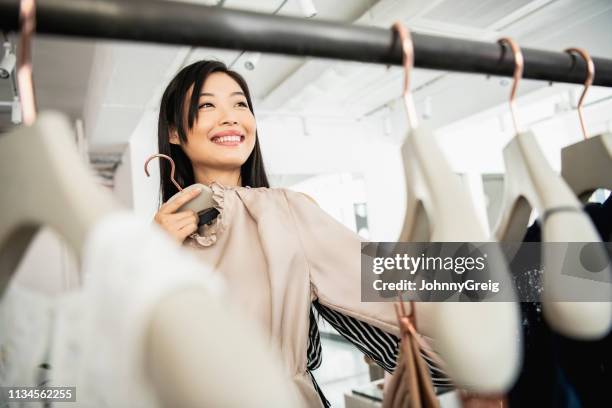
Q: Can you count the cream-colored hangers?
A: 5